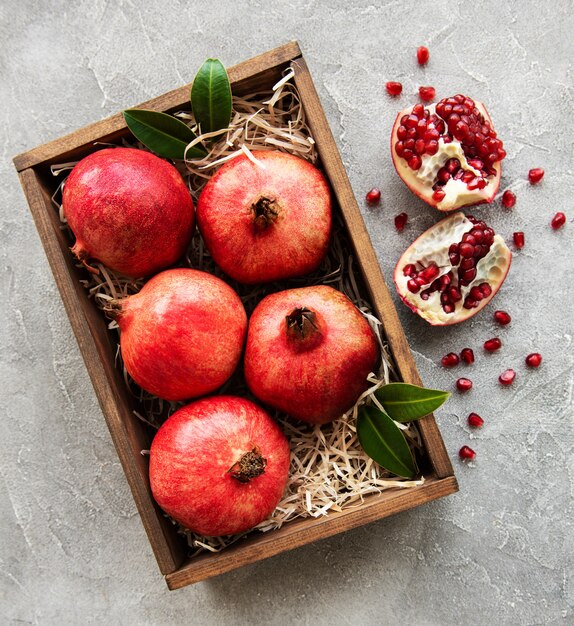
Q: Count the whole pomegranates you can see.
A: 5